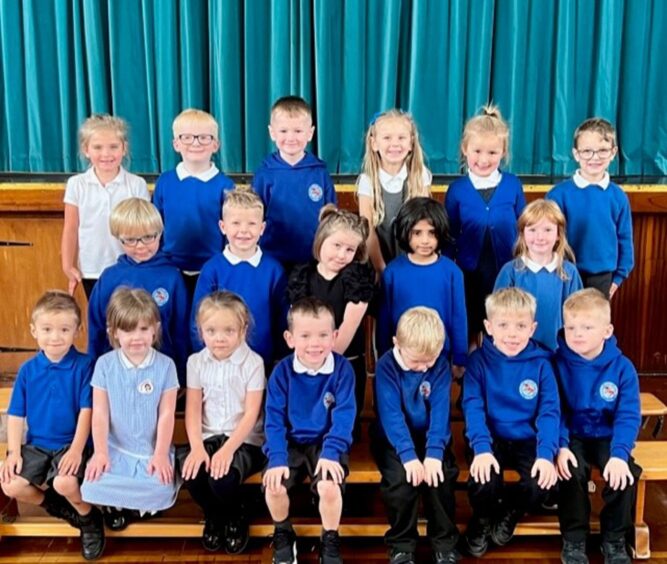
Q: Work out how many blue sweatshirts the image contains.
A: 11